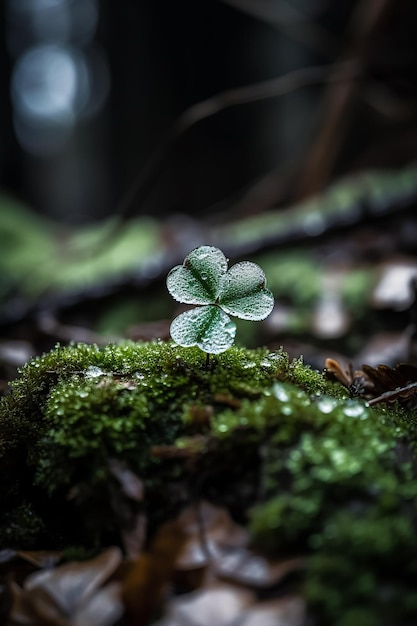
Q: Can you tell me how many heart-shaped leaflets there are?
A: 3